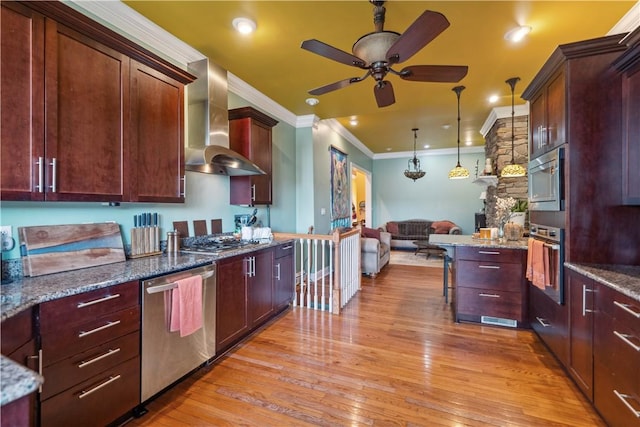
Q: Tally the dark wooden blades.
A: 5